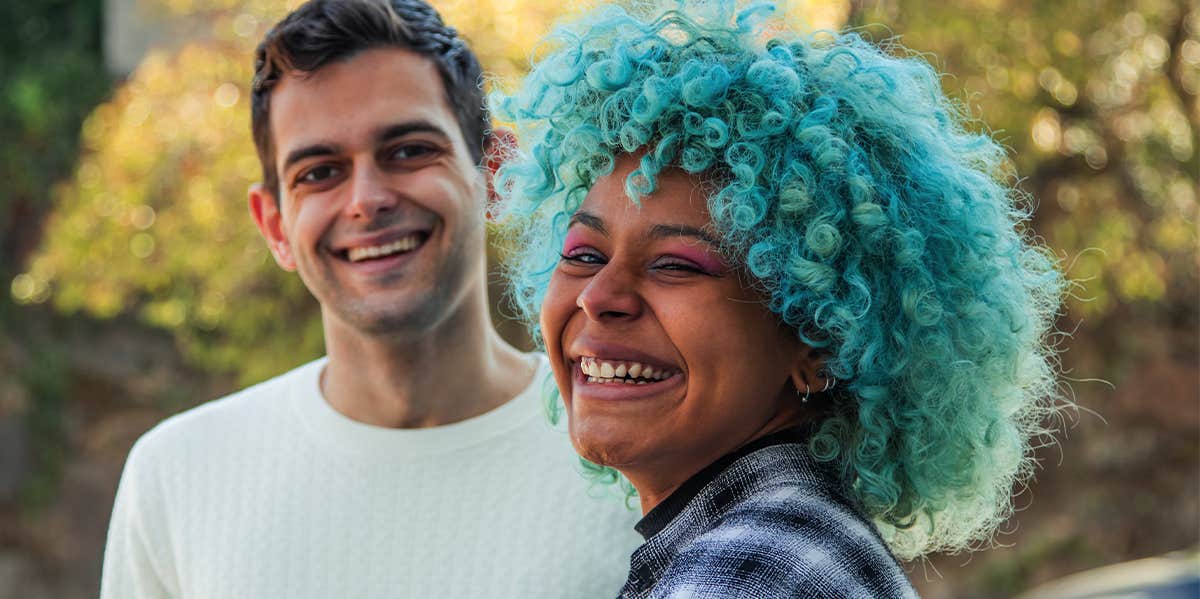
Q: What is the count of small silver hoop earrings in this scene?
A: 3